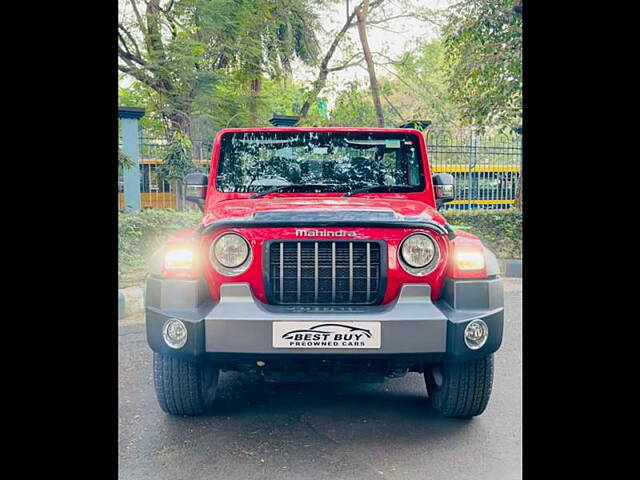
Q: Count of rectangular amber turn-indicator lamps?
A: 2